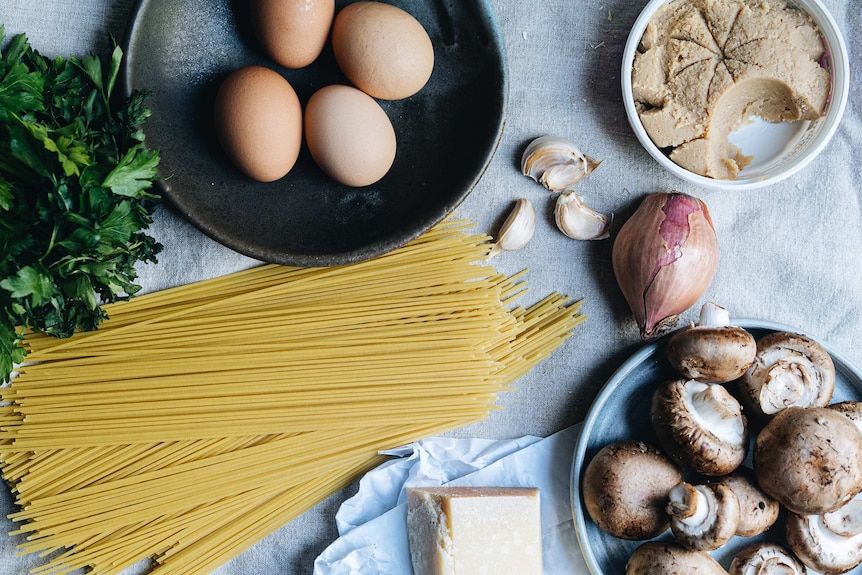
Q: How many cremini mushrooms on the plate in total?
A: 11